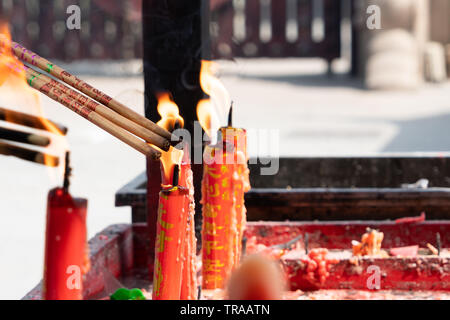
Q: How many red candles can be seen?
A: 5